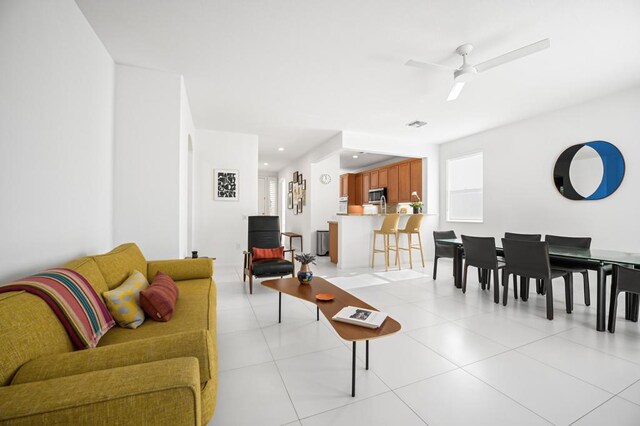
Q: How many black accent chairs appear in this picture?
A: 1